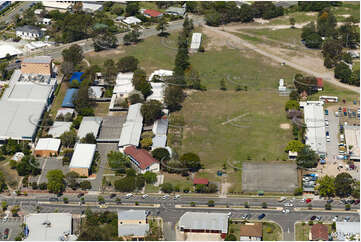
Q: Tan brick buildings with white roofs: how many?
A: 2